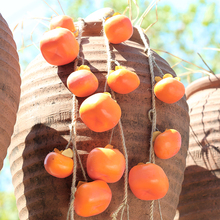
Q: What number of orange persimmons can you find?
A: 12